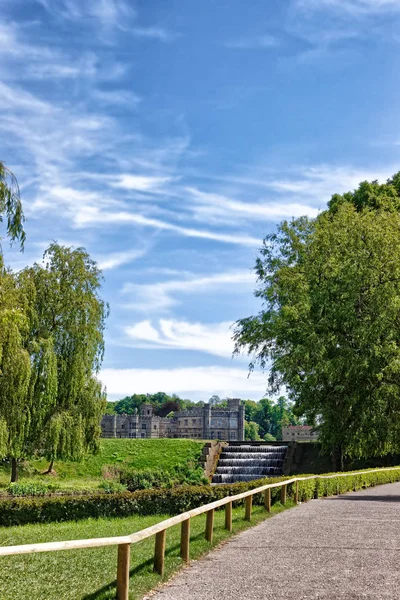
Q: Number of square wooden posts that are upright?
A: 9